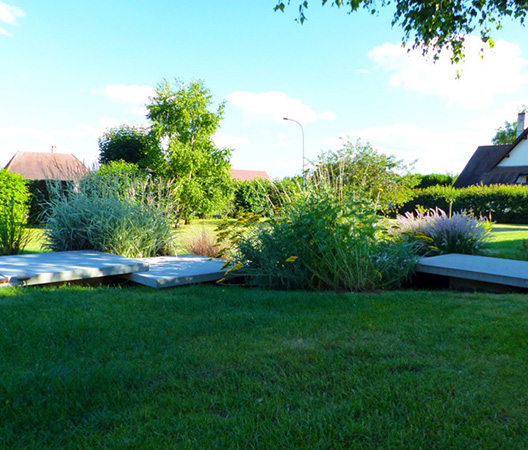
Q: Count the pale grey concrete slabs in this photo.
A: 3